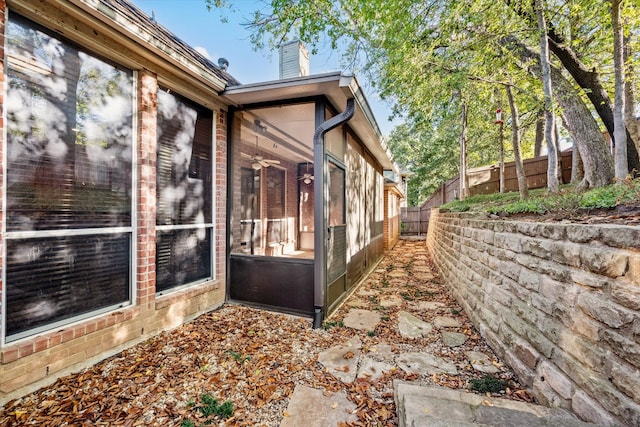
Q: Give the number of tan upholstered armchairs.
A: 0